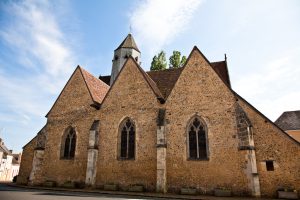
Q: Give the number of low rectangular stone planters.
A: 7